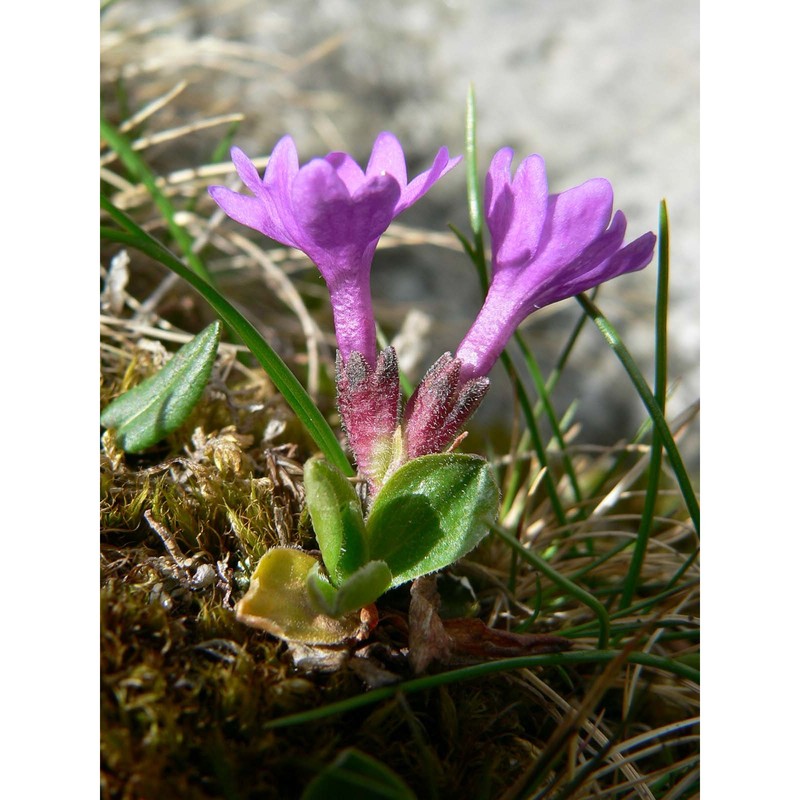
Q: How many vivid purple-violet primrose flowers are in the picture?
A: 2